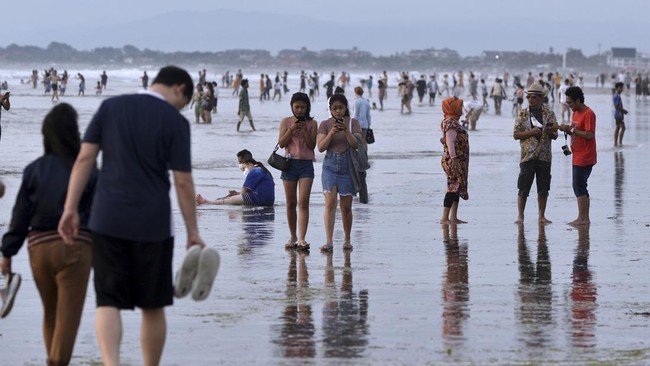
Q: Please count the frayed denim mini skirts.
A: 1